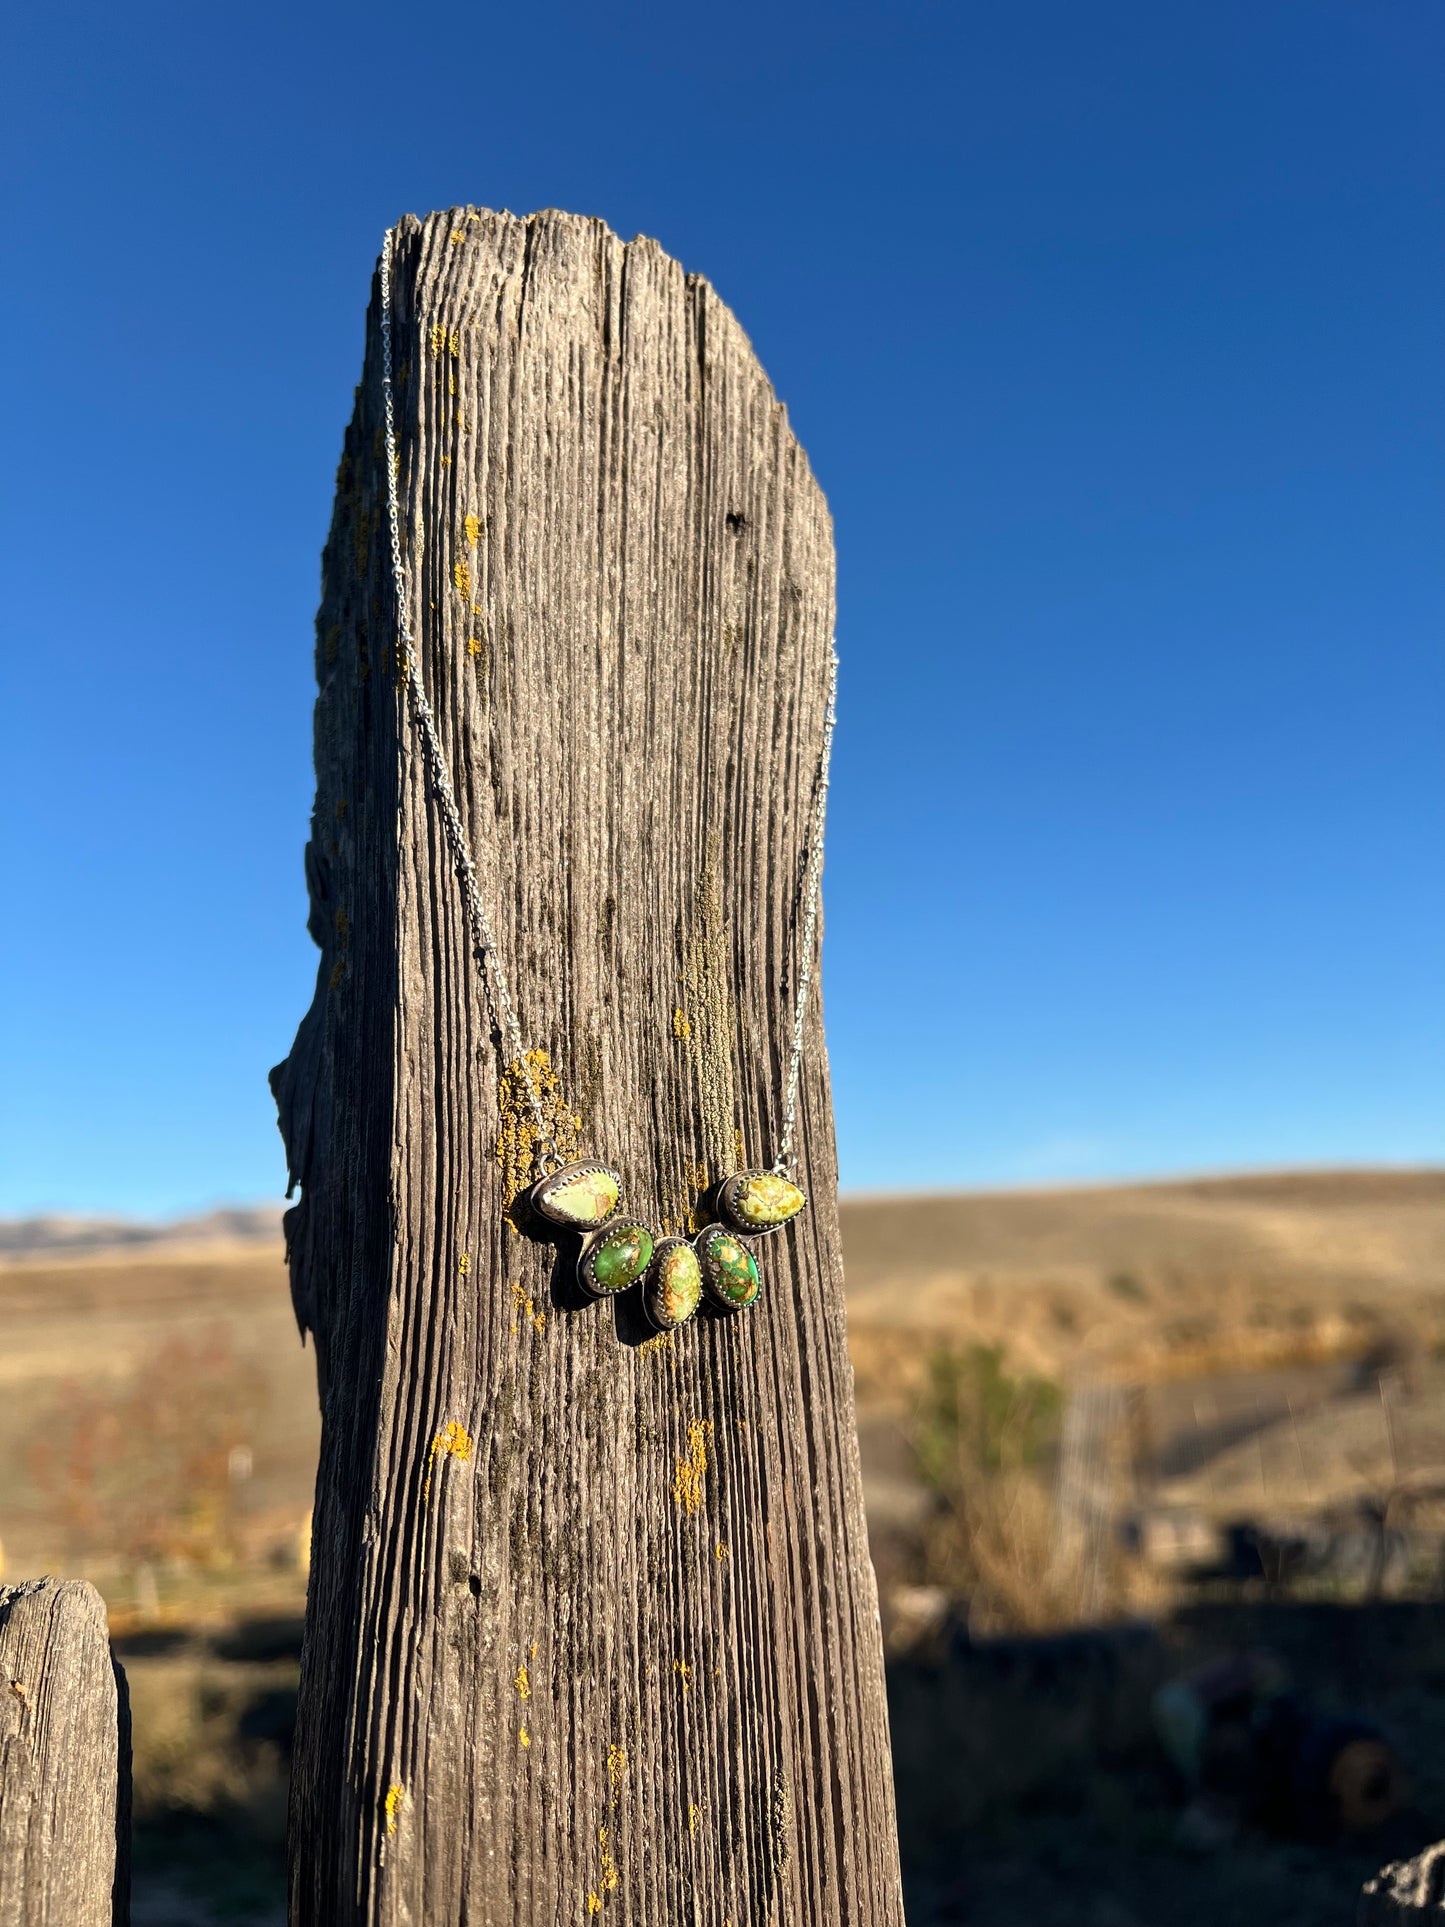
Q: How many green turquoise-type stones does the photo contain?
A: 5